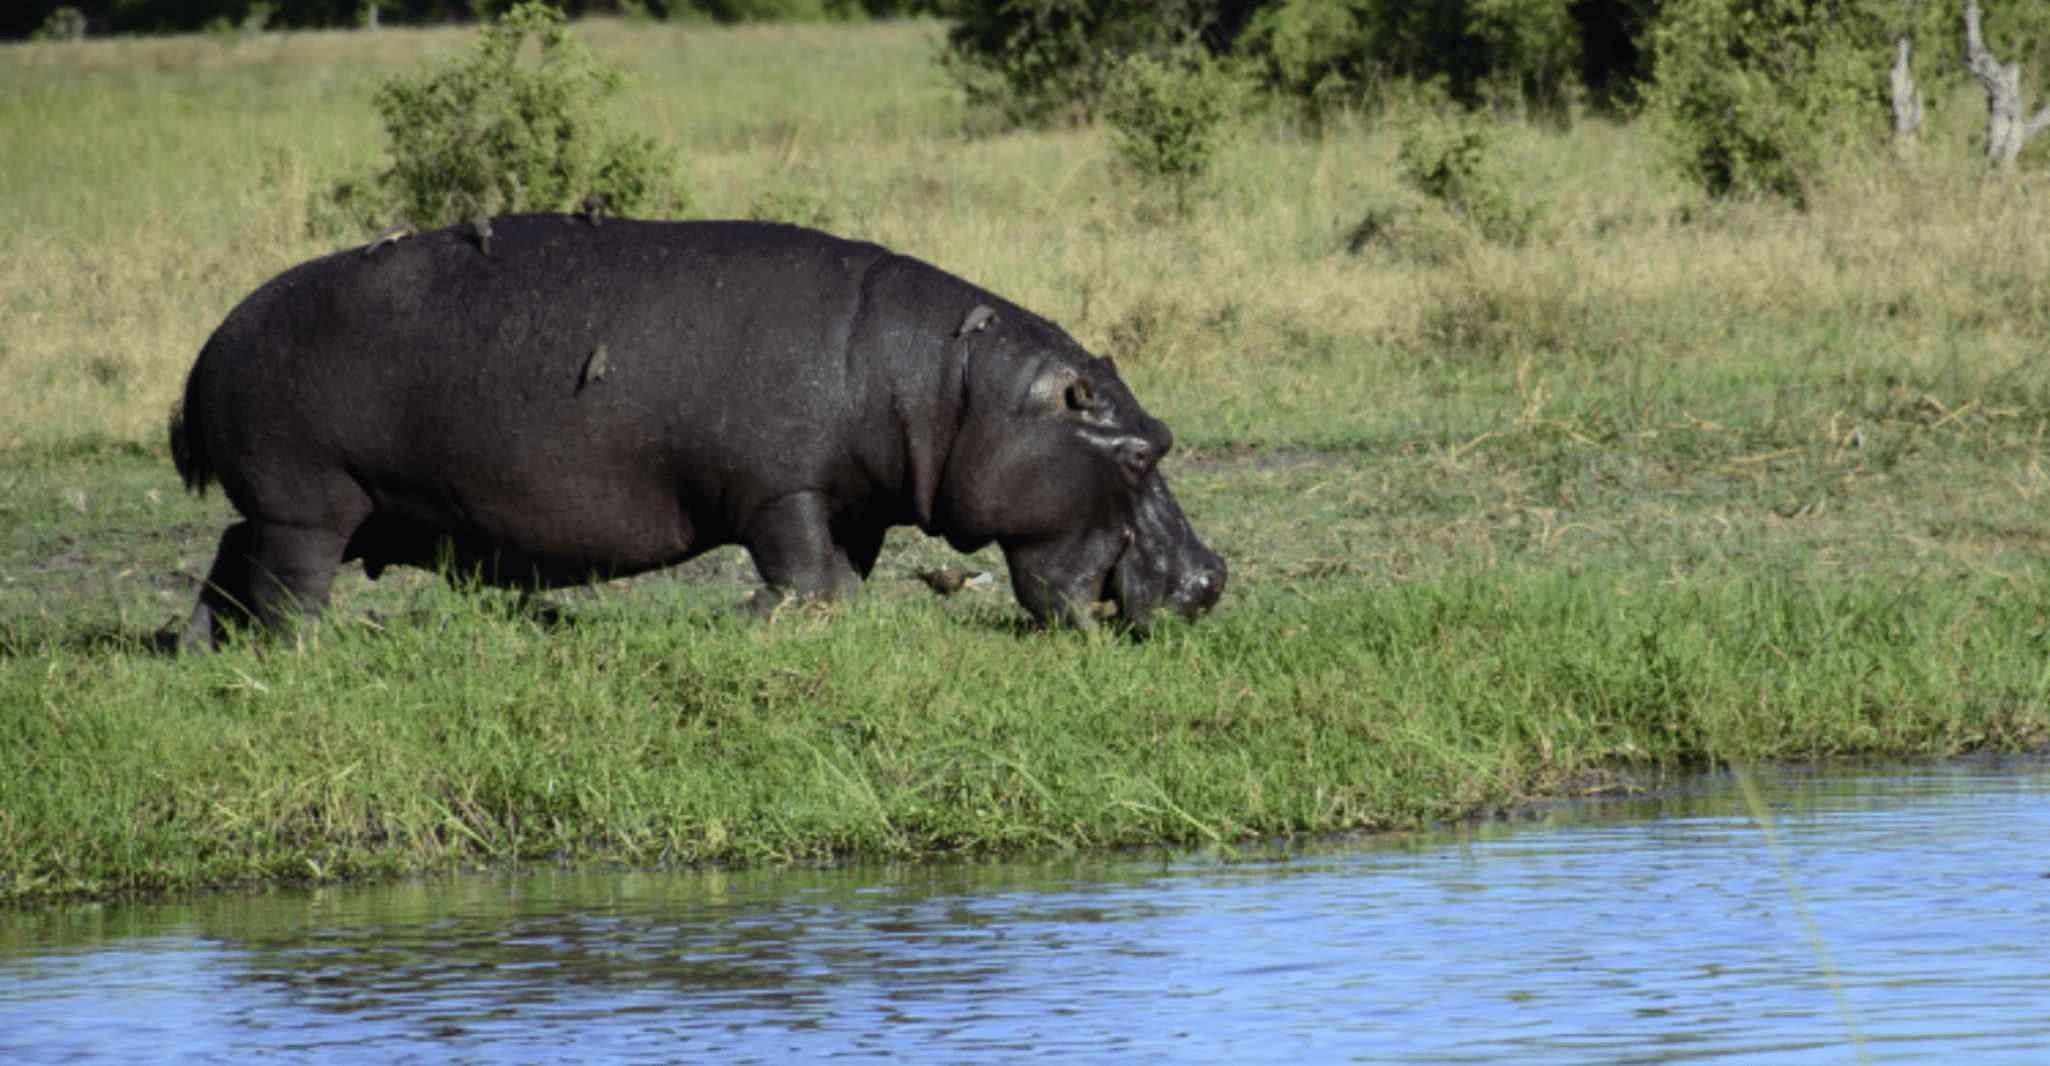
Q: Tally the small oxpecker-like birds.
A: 5